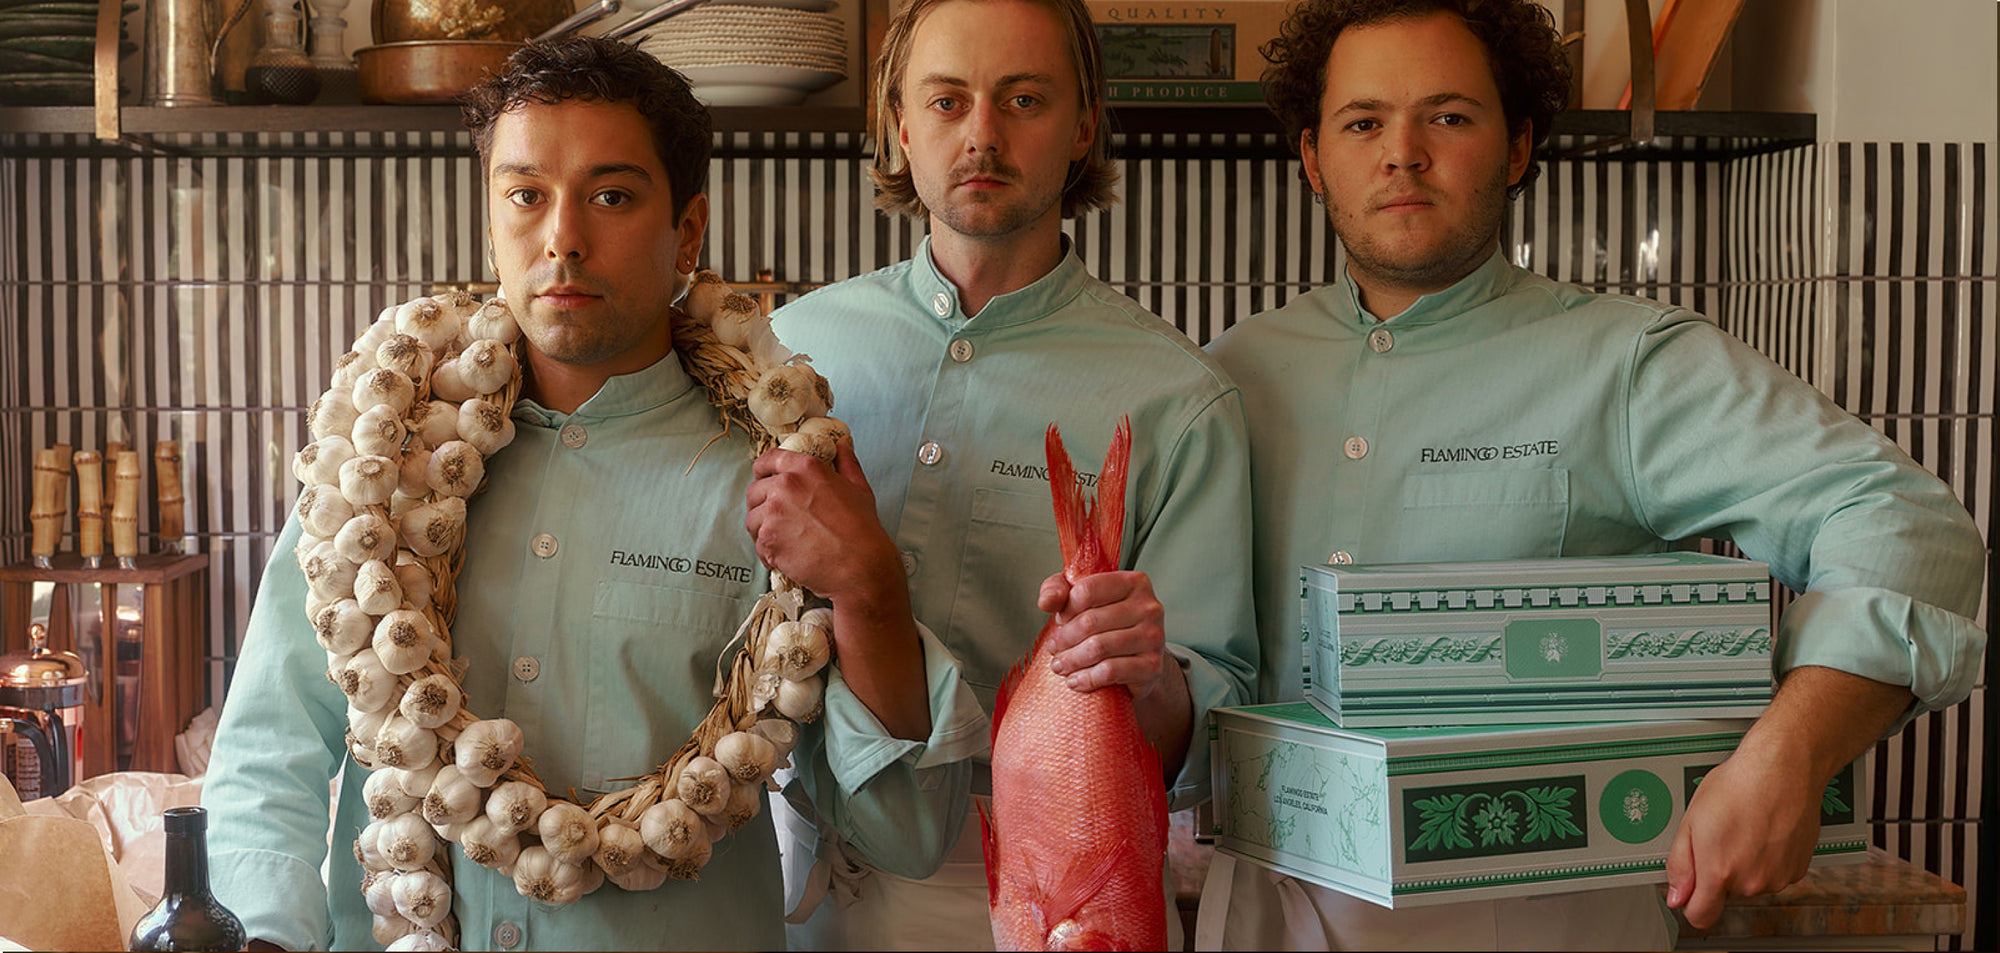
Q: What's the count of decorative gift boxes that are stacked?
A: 2